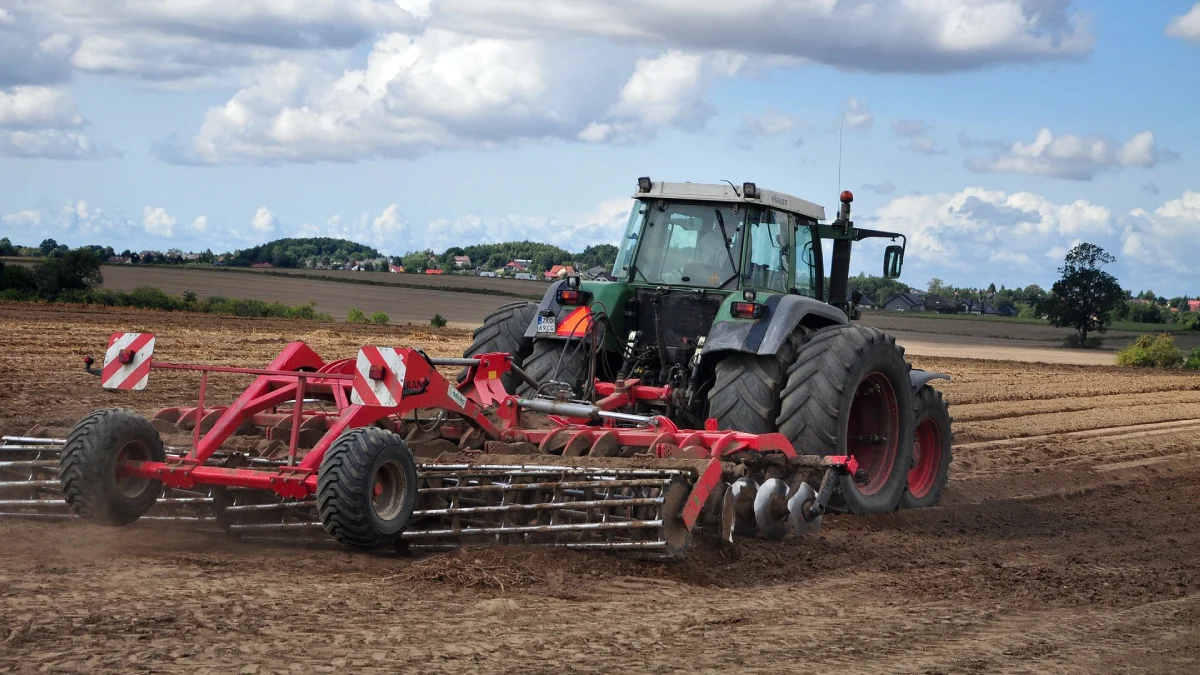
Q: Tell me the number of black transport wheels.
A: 2